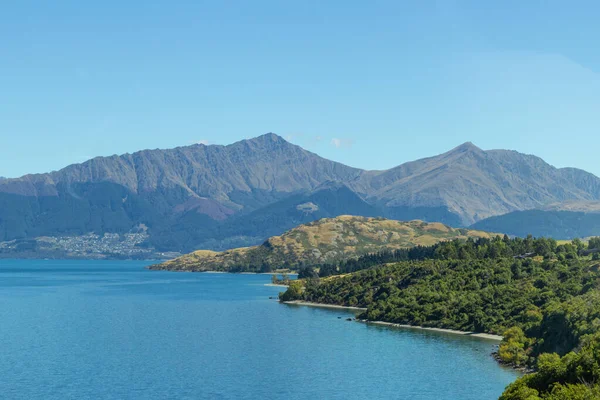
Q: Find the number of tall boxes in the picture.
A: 0